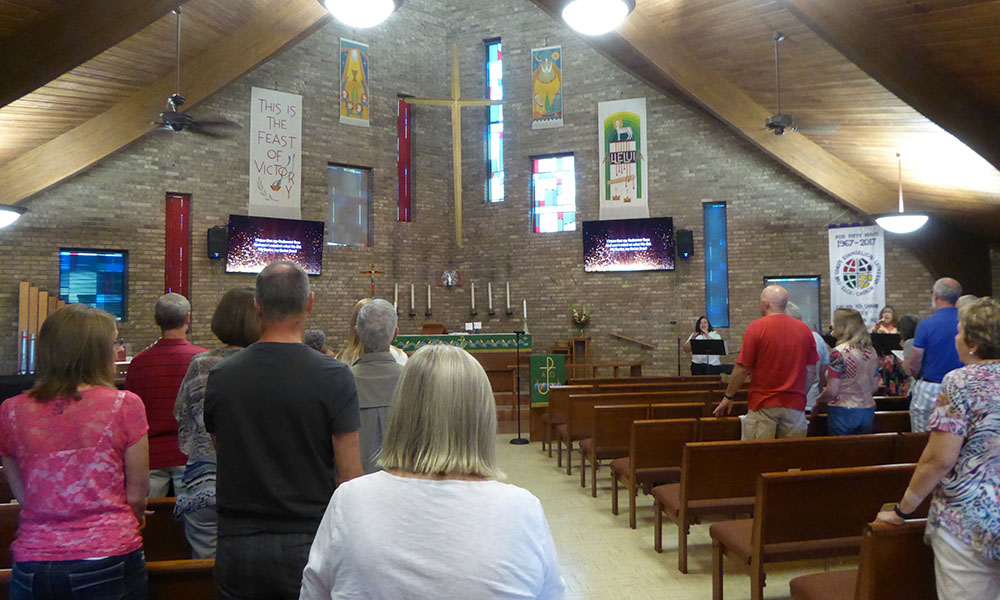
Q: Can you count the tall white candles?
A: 7